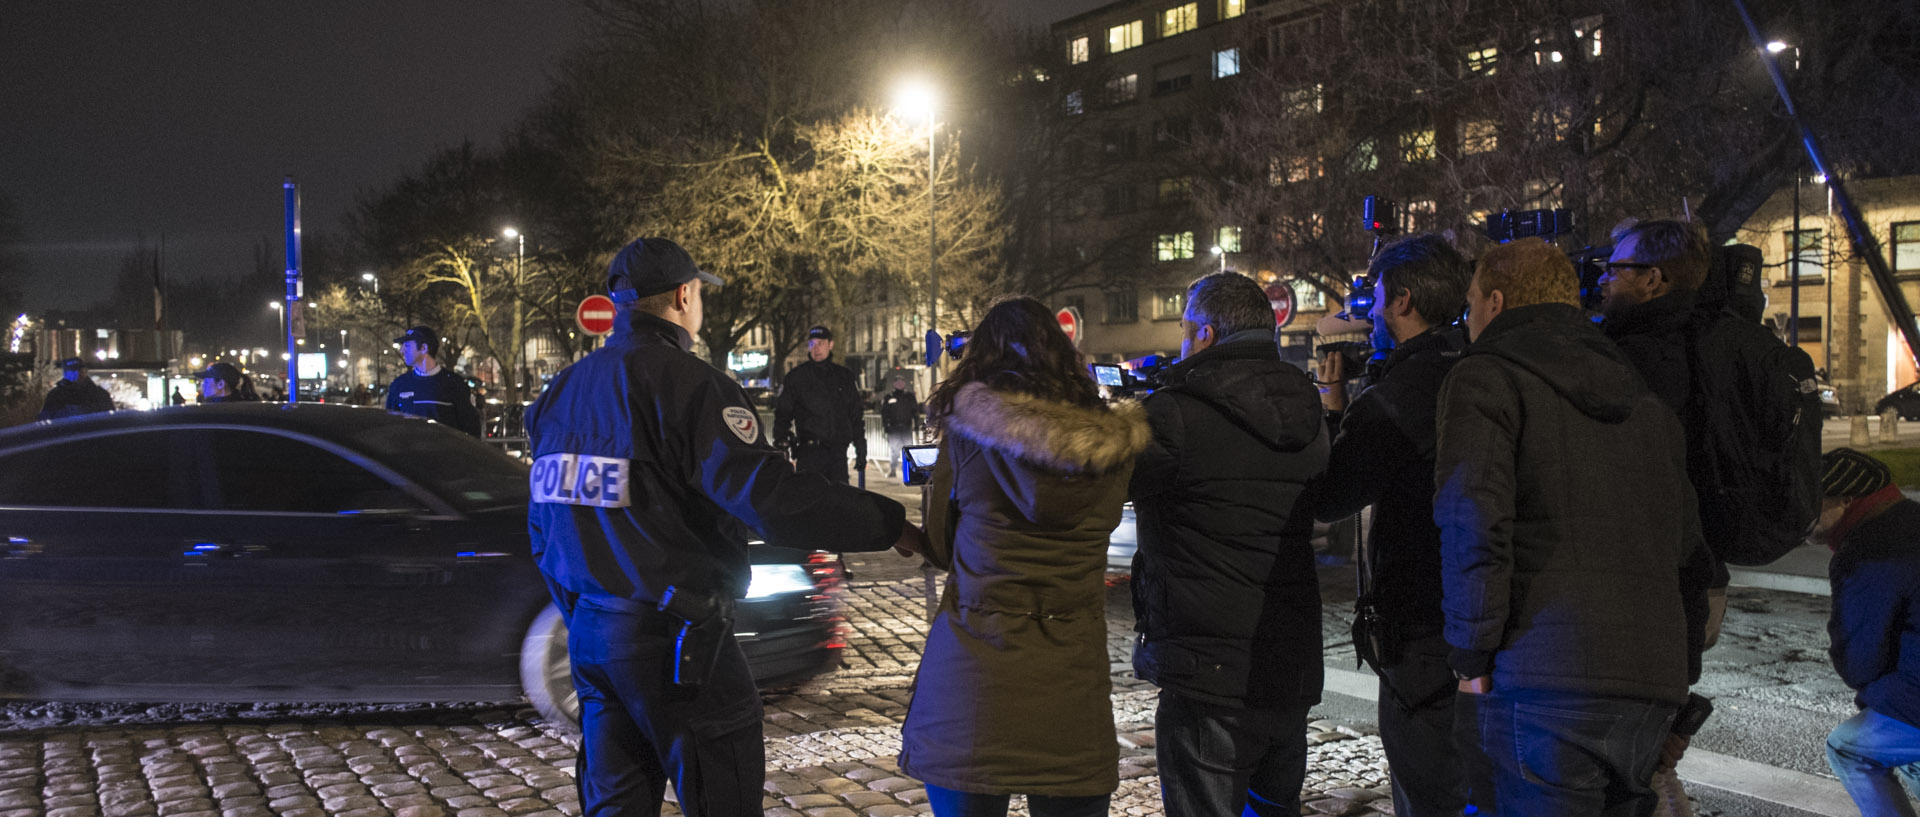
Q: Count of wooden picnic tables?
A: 0